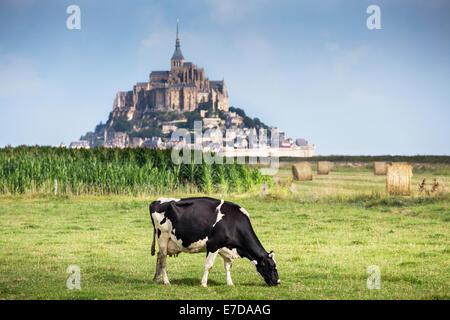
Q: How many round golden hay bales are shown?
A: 4